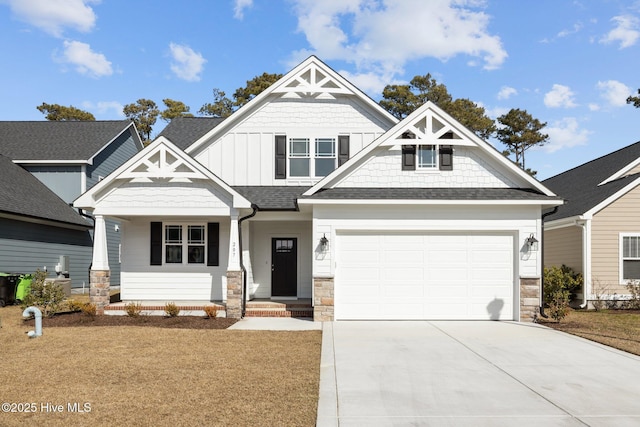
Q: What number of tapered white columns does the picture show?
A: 2